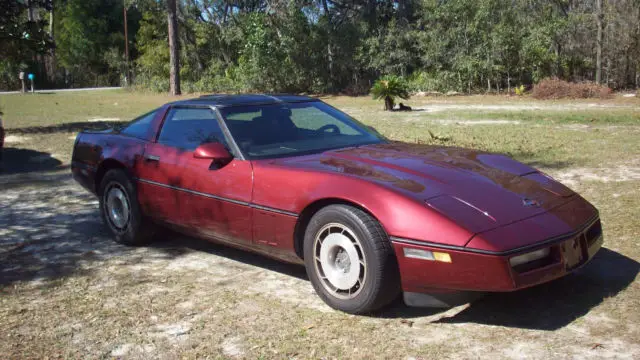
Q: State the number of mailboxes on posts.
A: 2